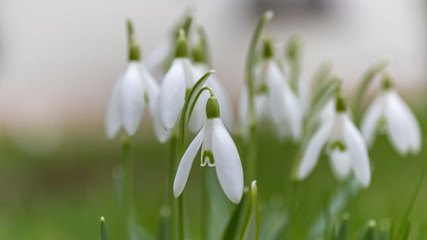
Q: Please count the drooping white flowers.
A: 7